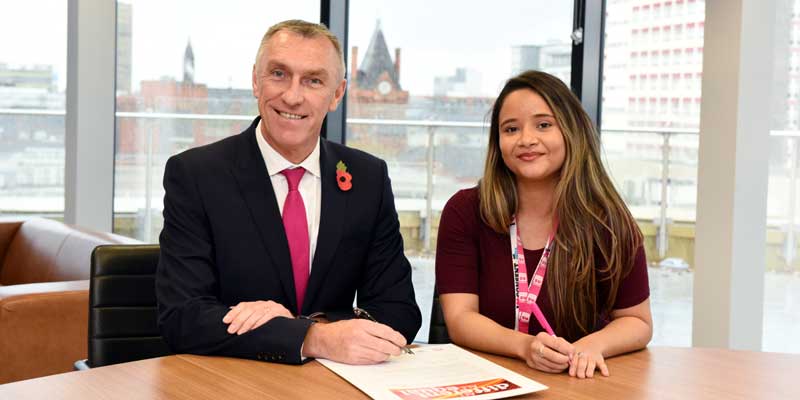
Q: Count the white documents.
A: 1